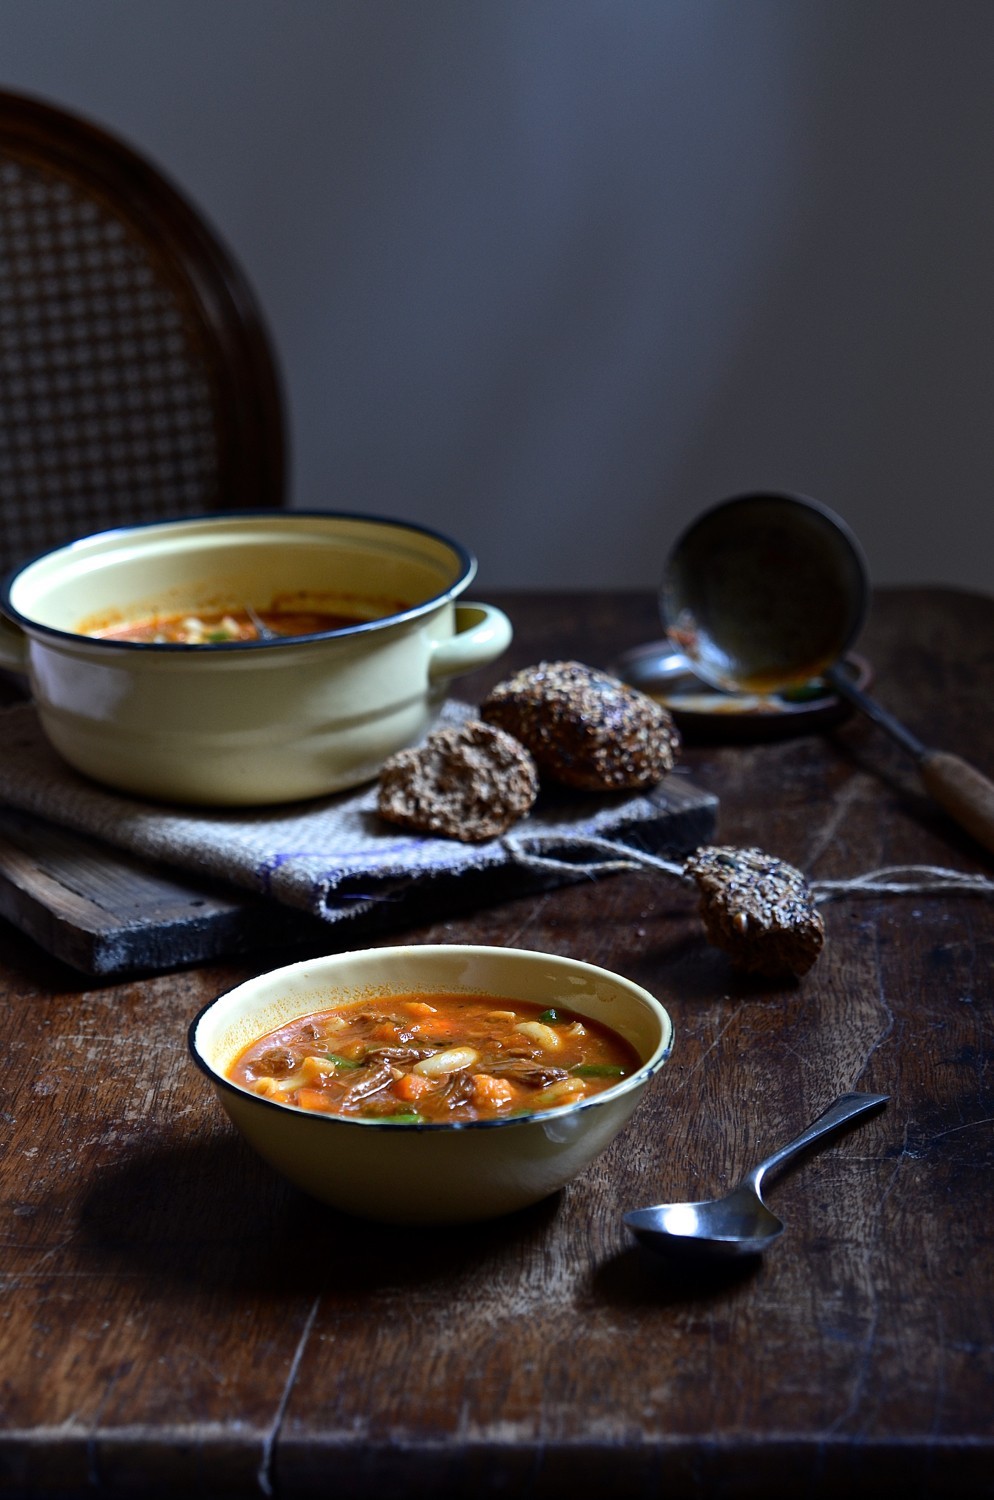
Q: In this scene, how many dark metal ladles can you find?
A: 1